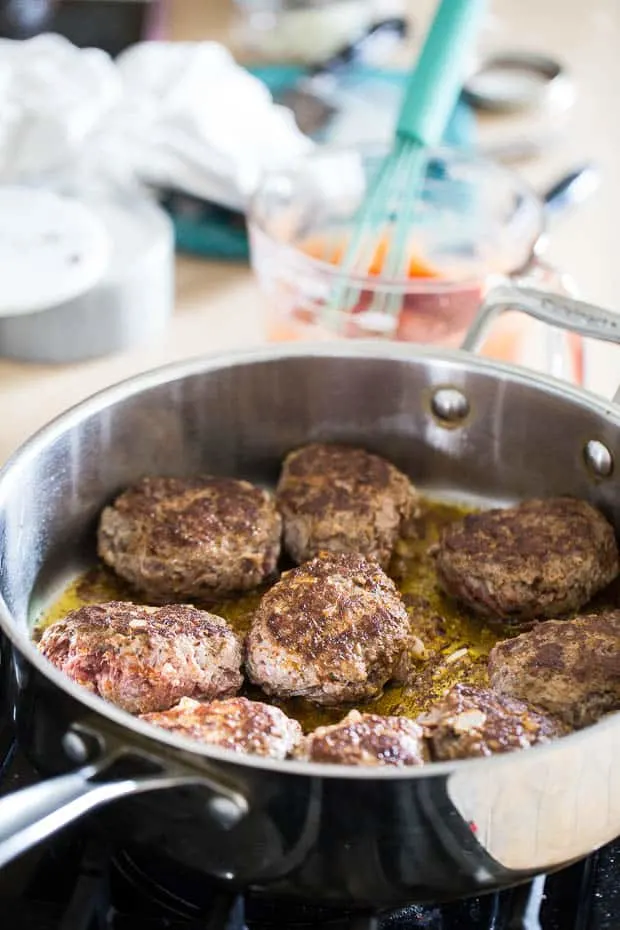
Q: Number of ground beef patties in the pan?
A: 9